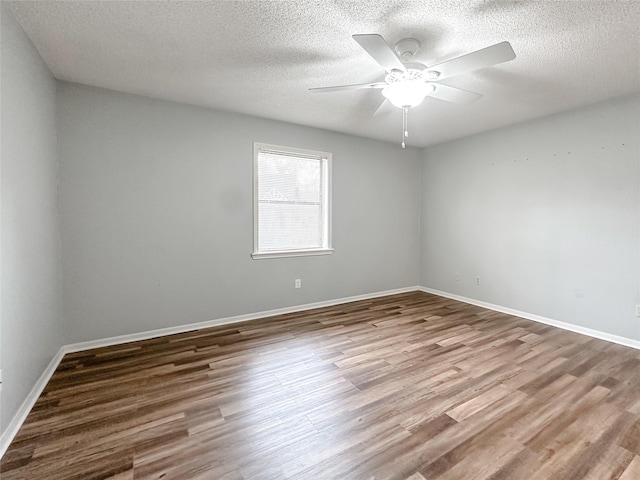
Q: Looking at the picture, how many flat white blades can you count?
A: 5